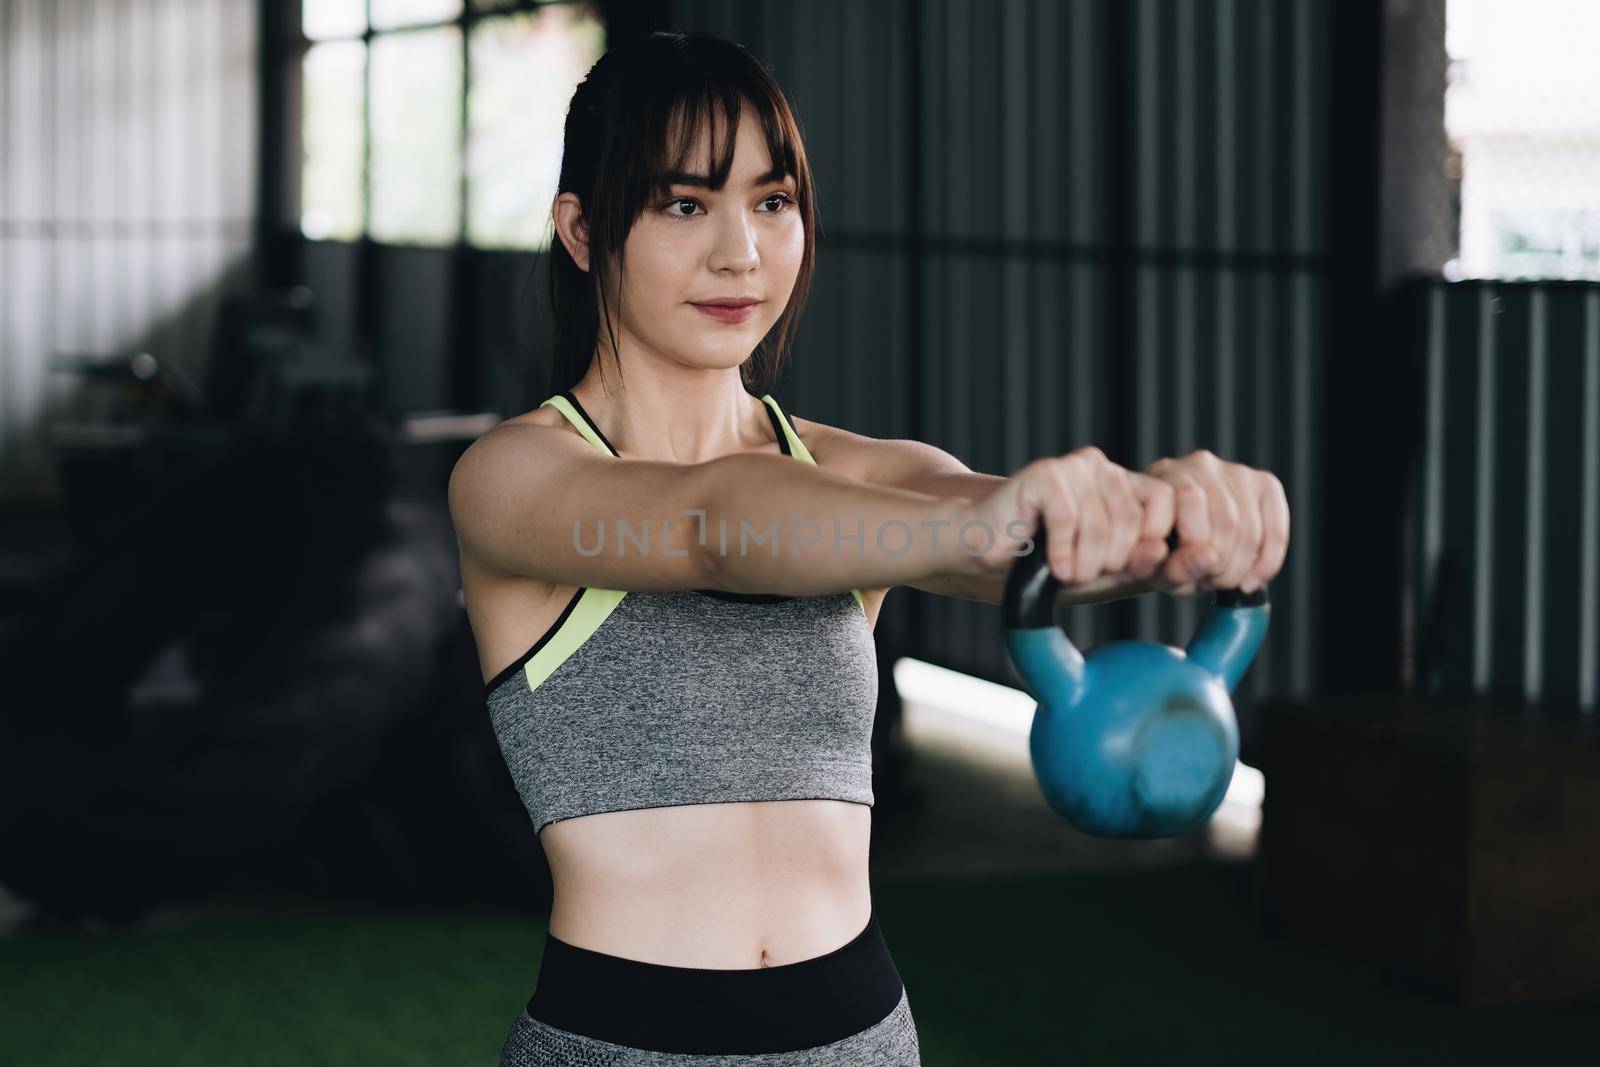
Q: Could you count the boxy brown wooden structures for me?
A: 1